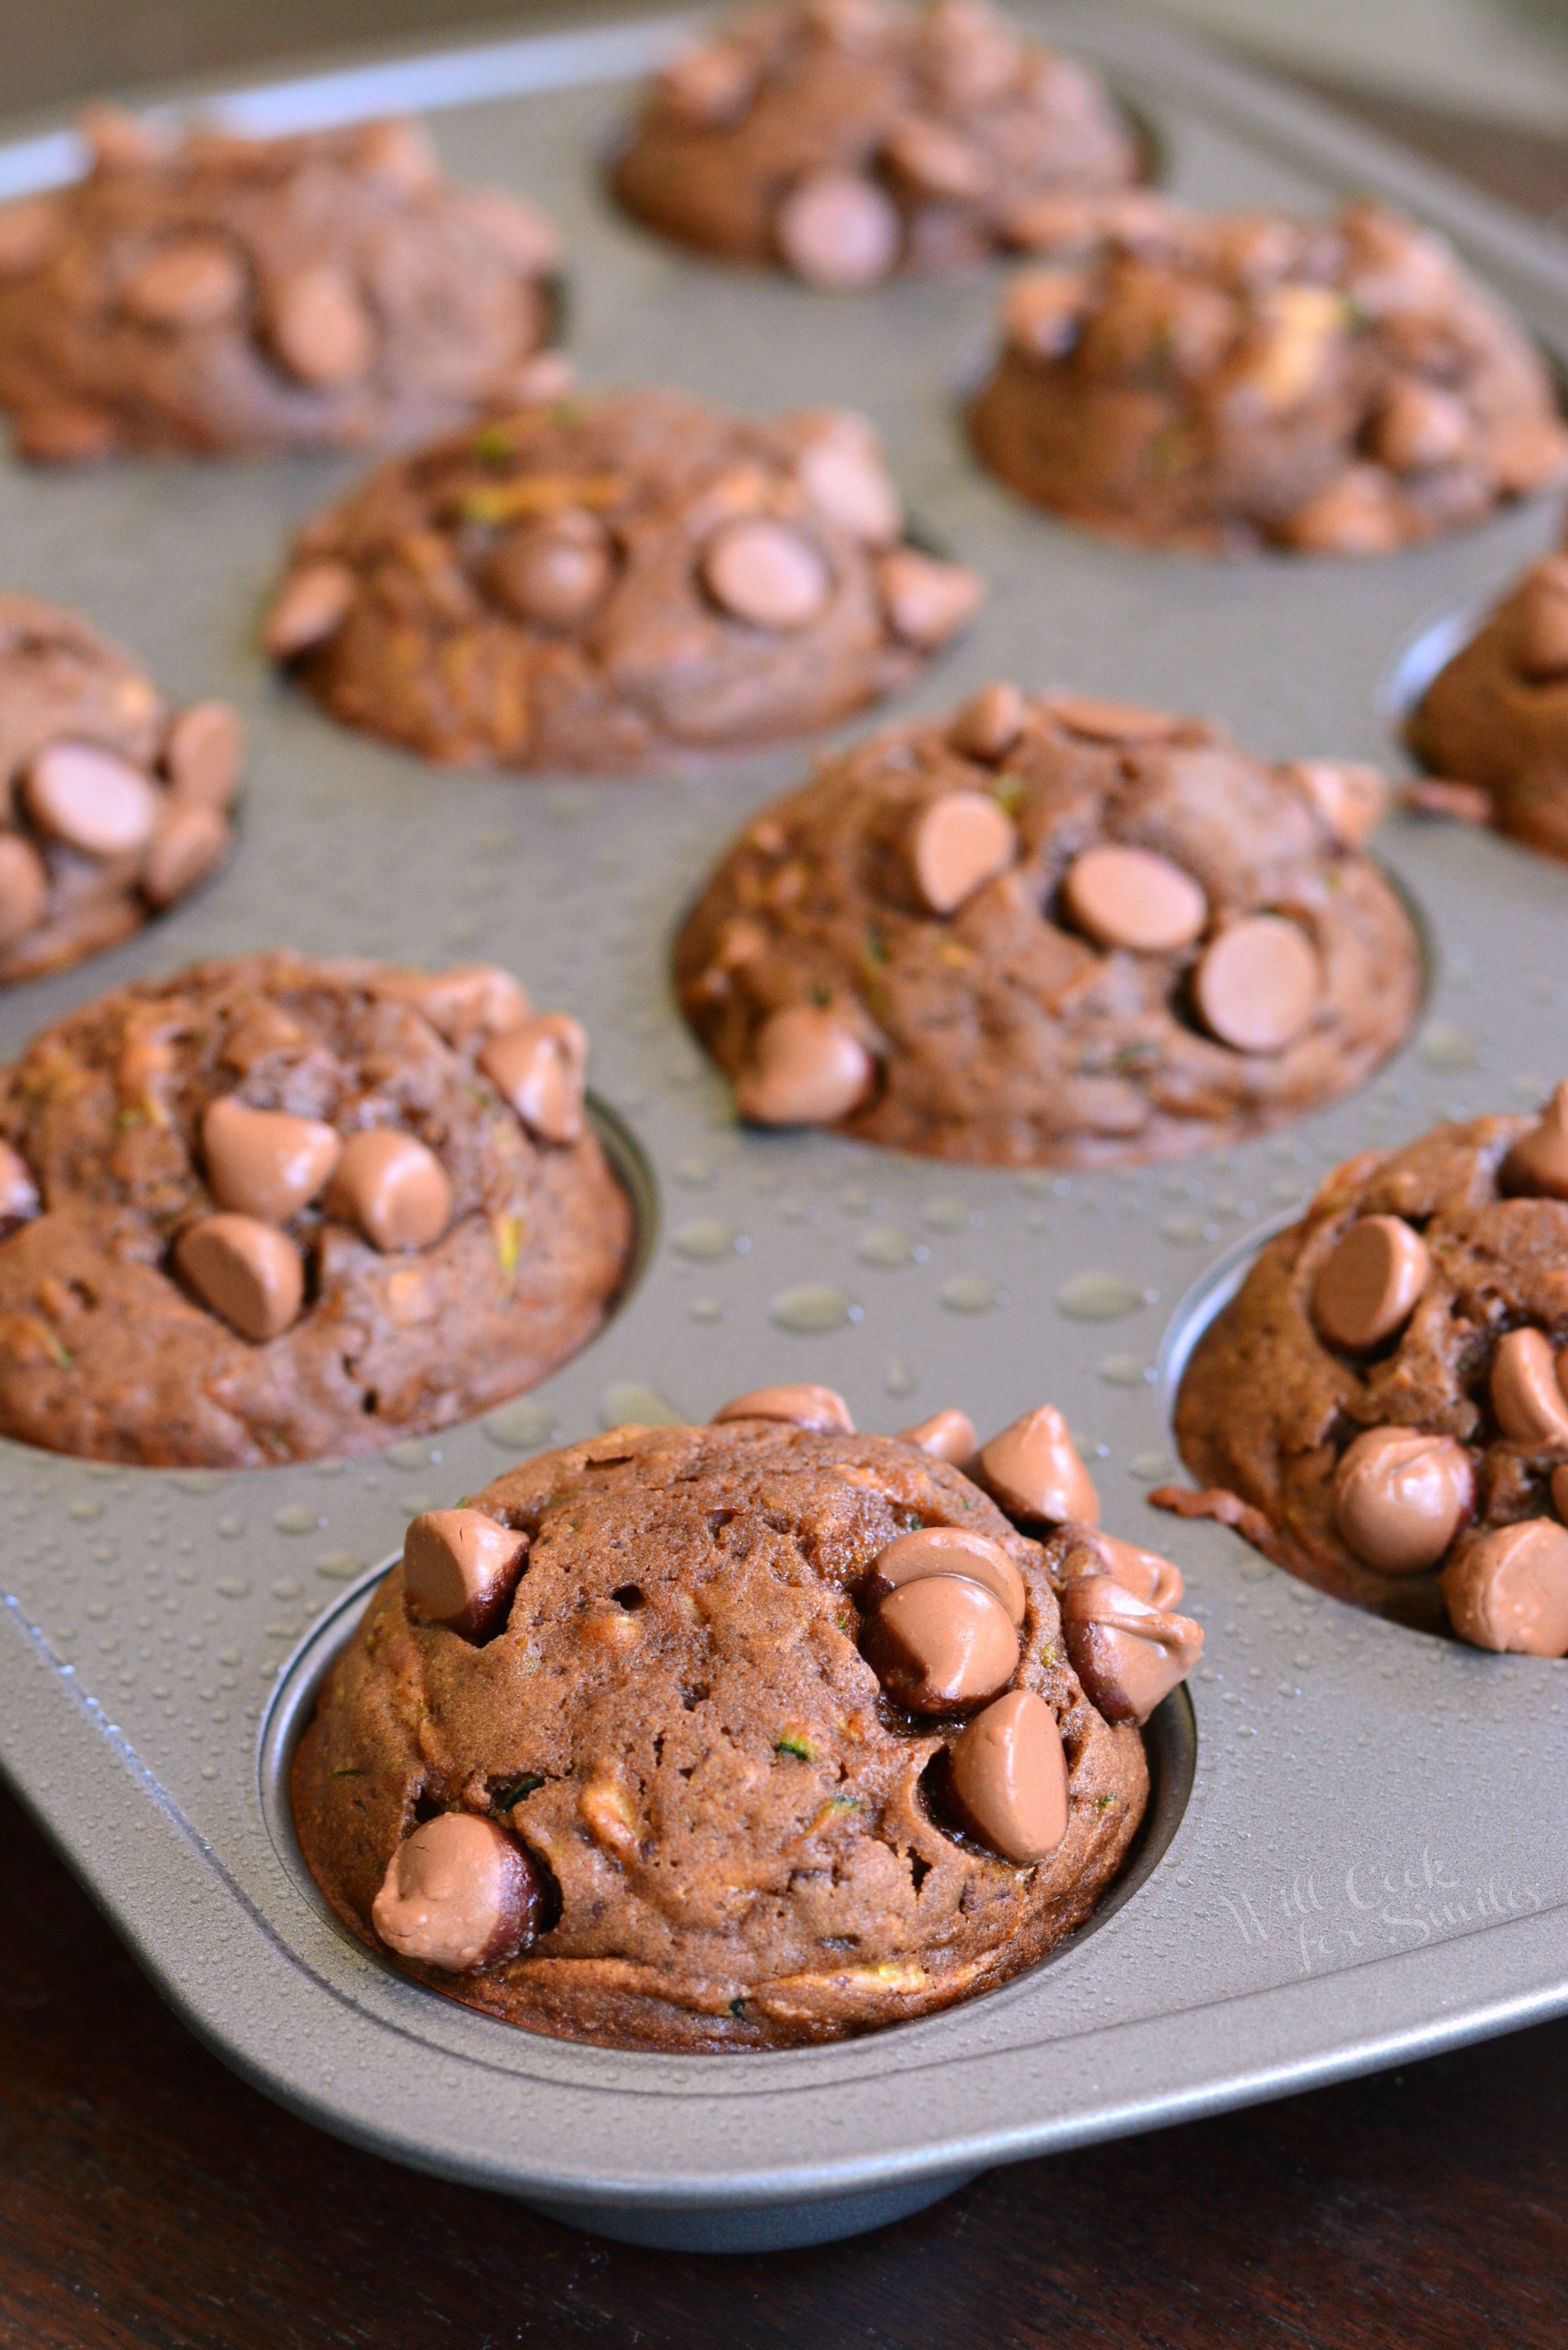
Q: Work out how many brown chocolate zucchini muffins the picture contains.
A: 10